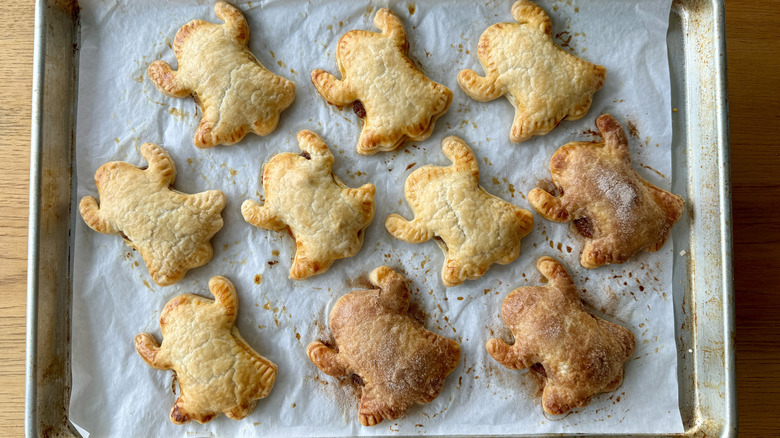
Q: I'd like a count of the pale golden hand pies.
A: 7